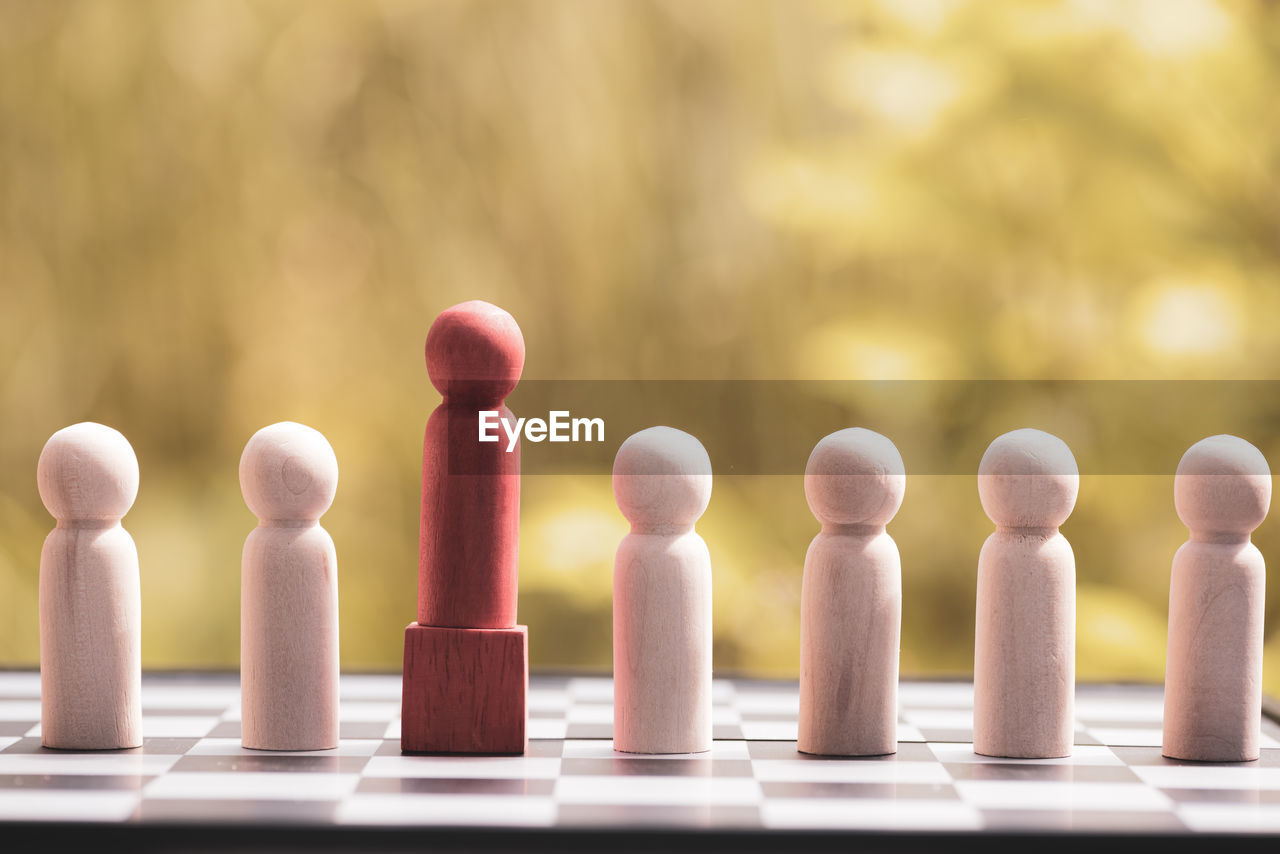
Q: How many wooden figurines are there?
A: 7